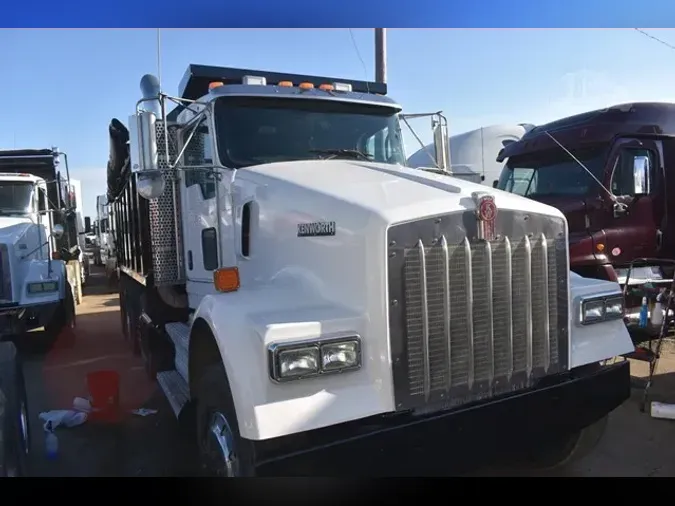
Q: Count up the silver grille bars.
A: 7